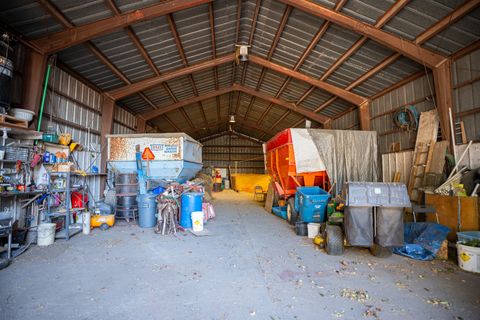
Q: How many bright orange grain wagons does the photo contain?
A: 1